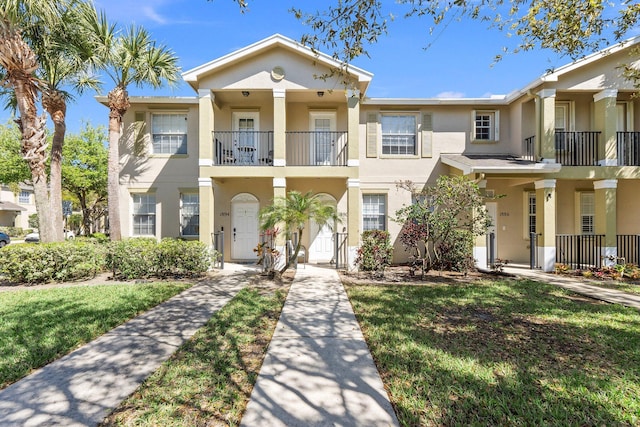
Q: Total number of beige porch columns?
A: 11